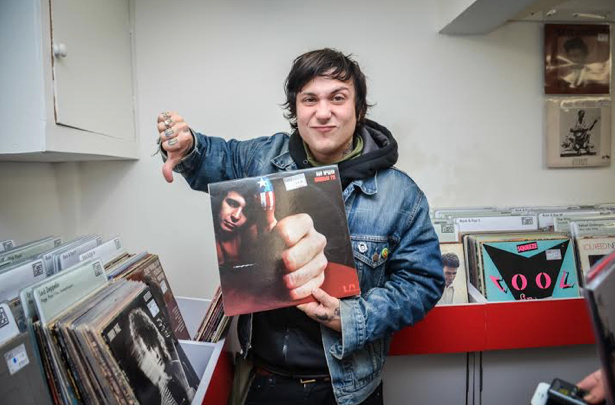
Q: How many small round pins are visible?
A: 2